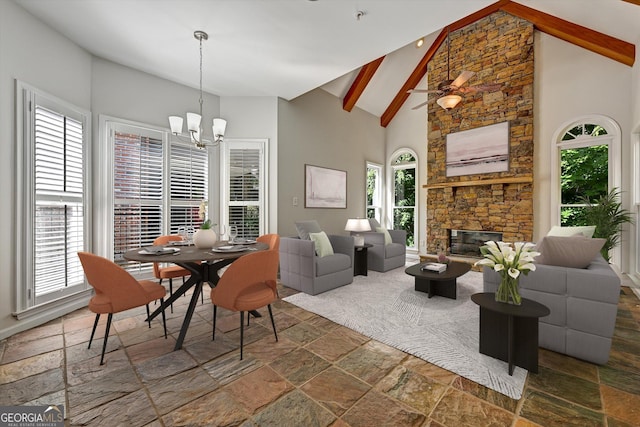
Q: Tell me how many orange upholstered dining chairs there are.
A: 4